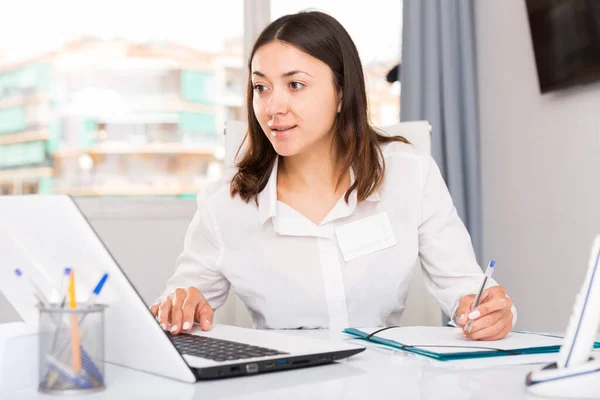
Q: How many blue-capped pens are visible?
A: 4